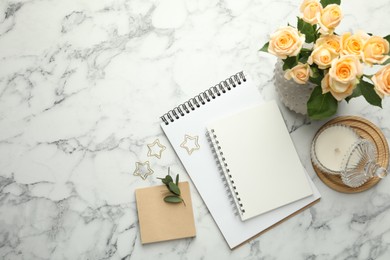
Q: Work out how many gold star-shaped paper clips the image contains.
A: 3